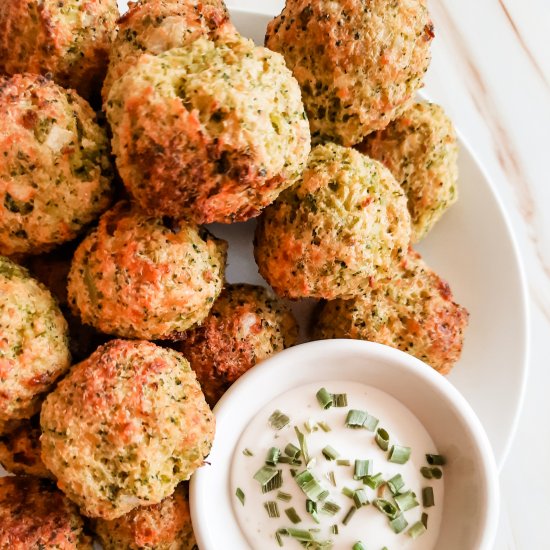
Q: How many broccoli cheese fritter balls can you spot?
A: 15